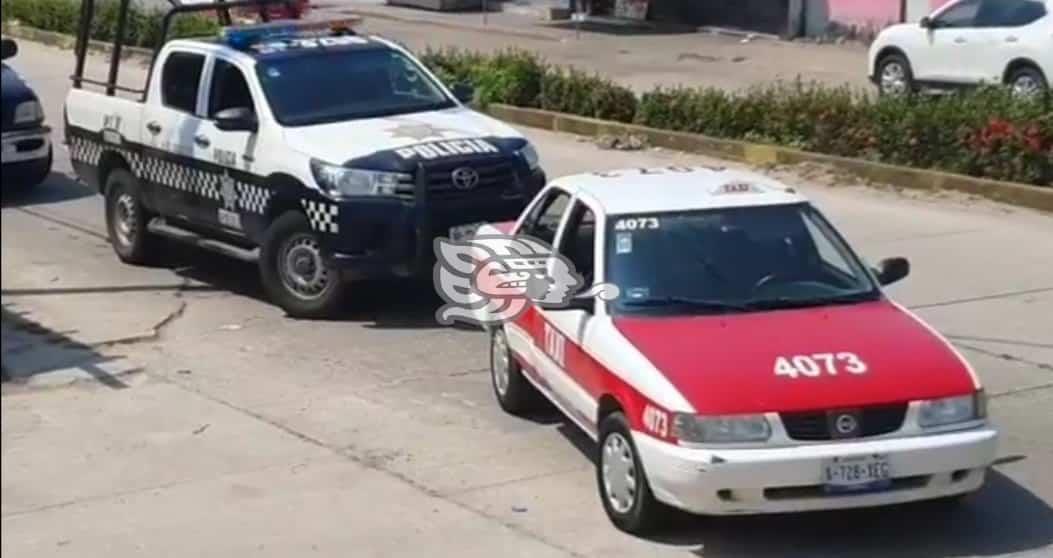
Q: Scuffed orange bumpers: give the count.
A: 0